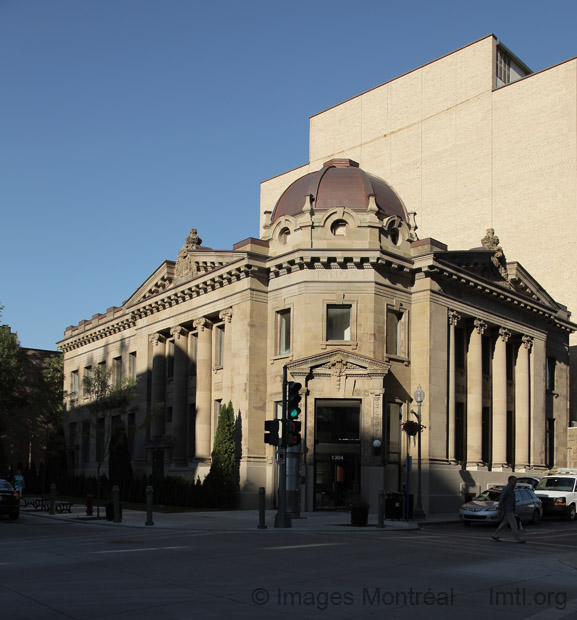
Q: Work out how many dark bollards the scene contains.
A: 5